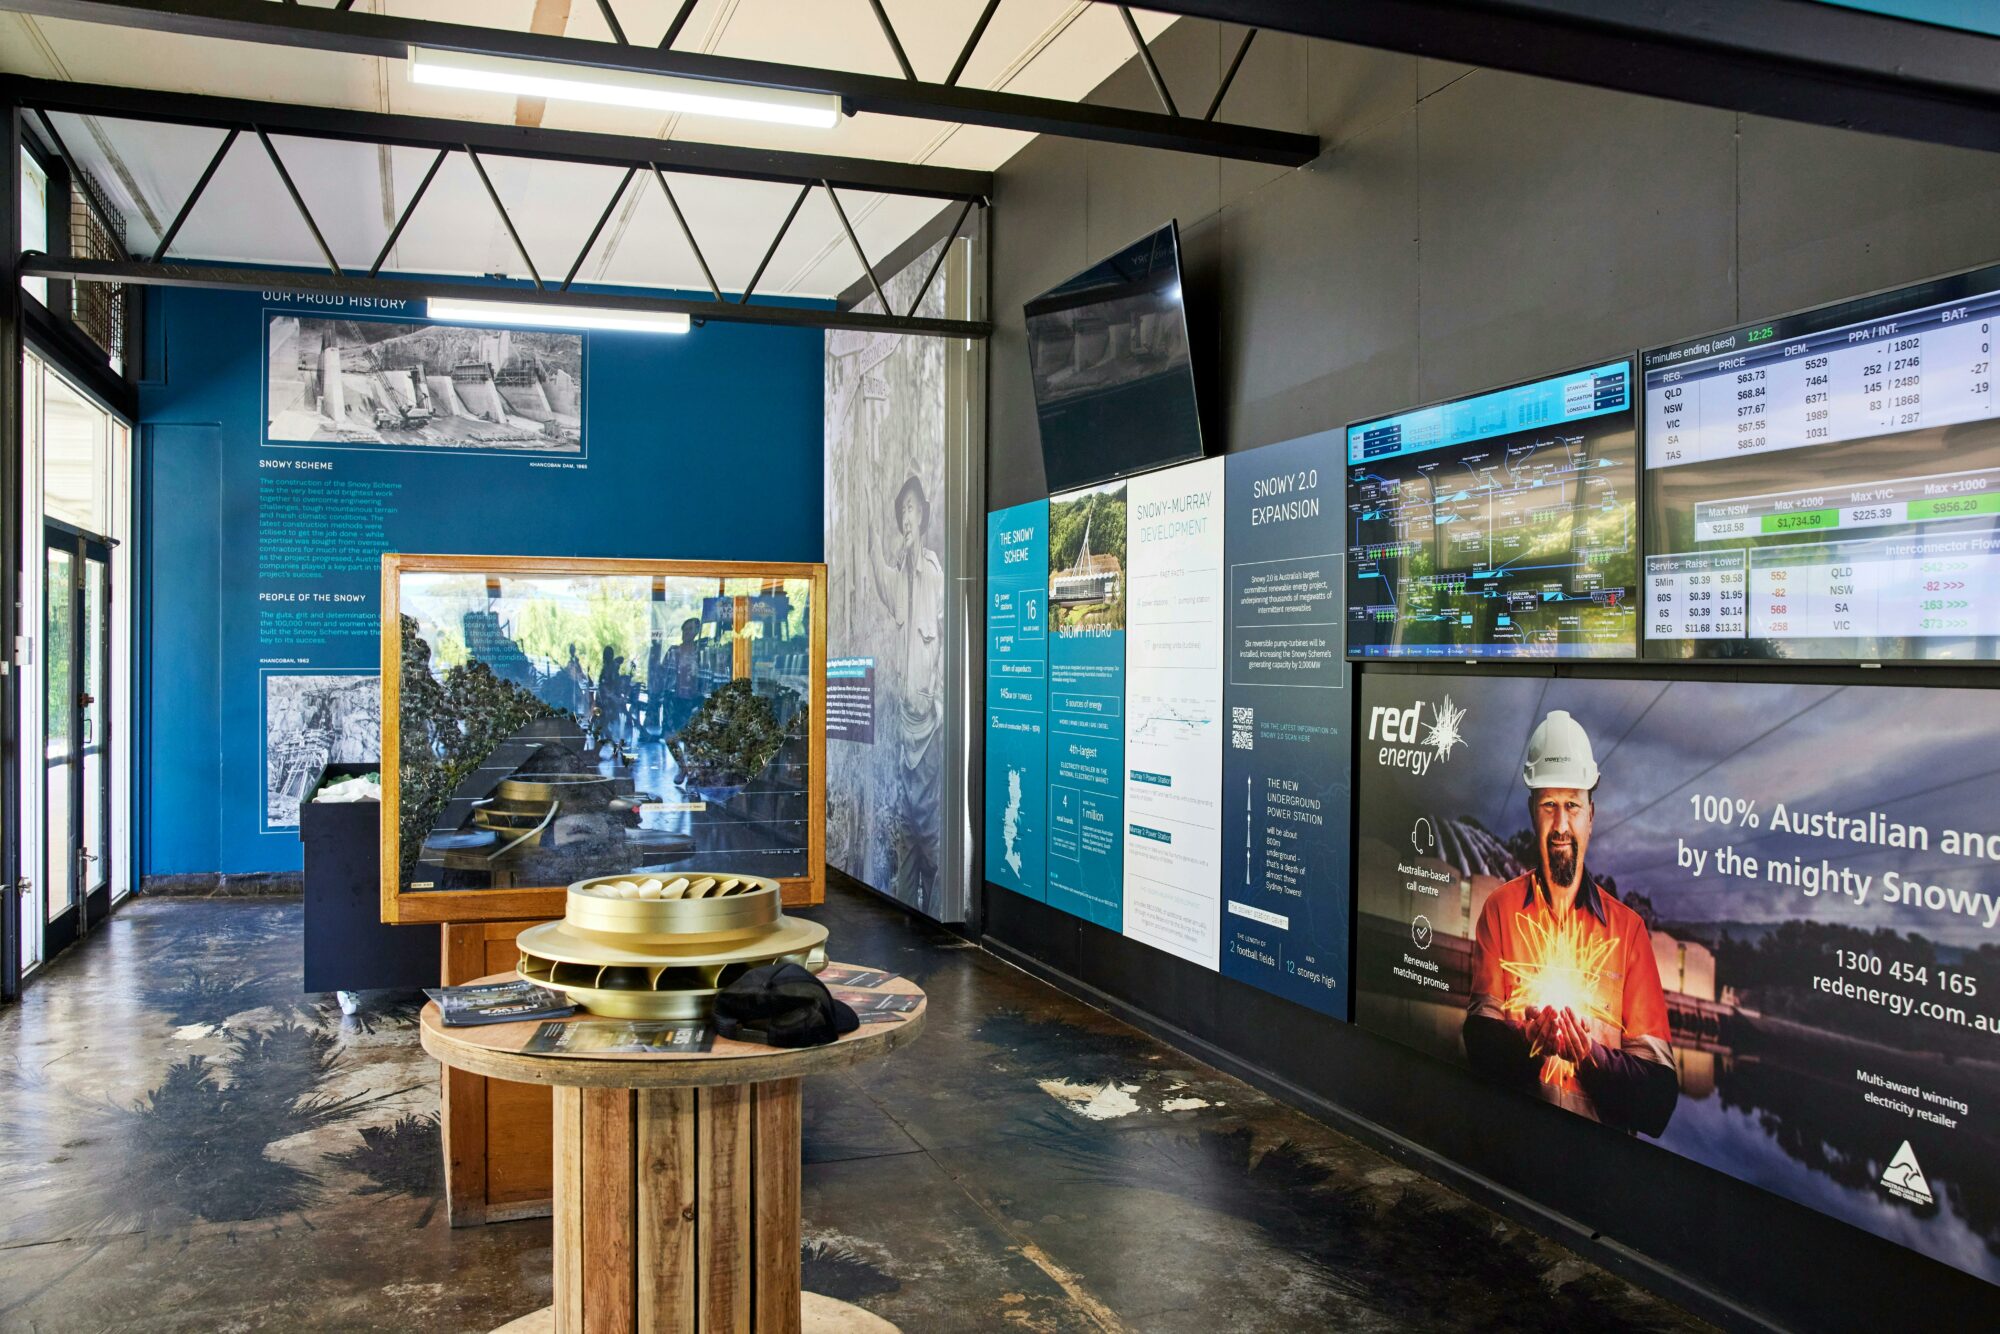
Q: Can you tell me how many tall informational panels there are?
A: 4